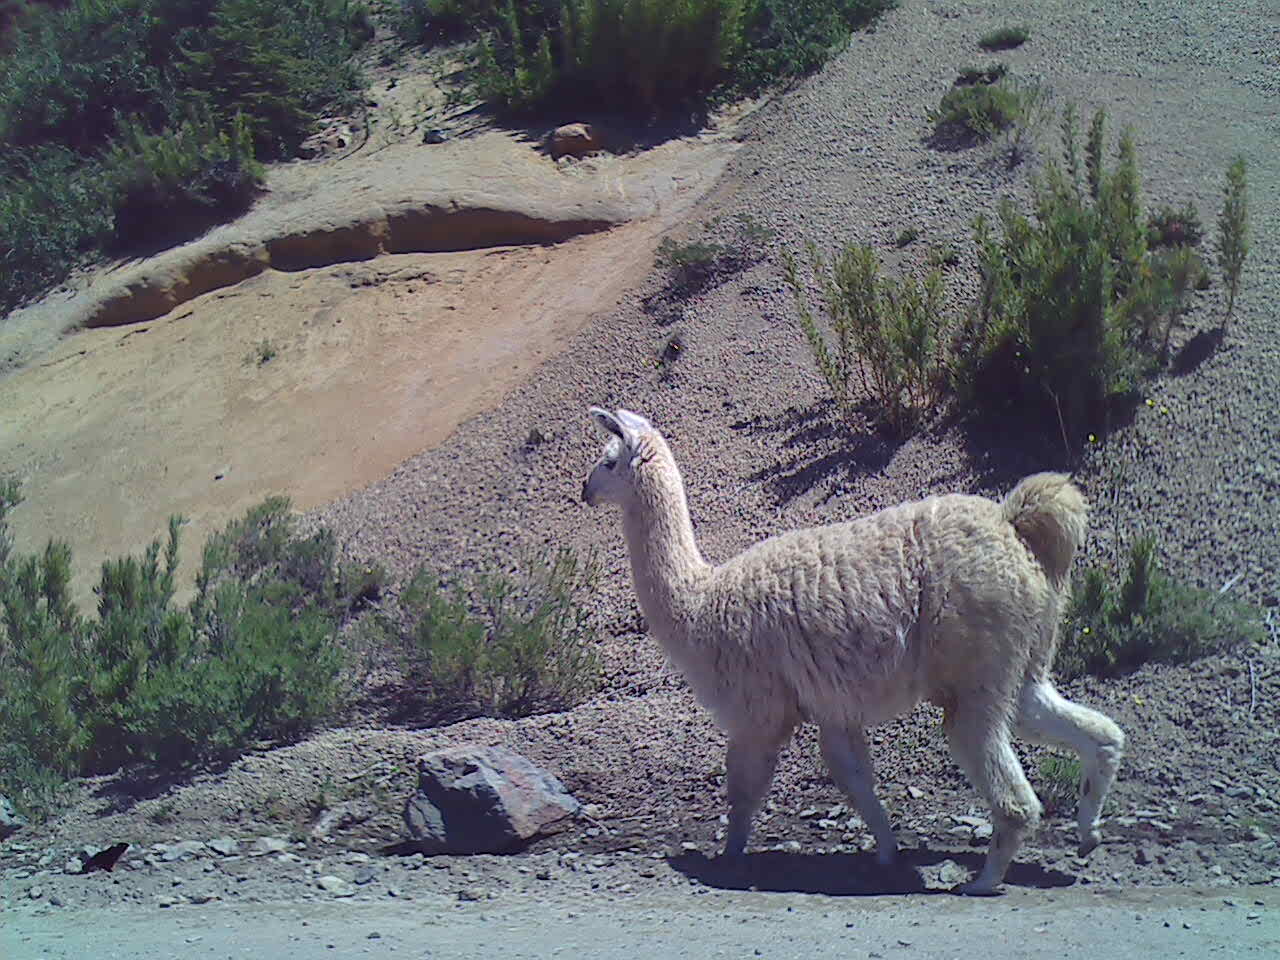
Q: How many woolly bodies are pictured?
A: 1